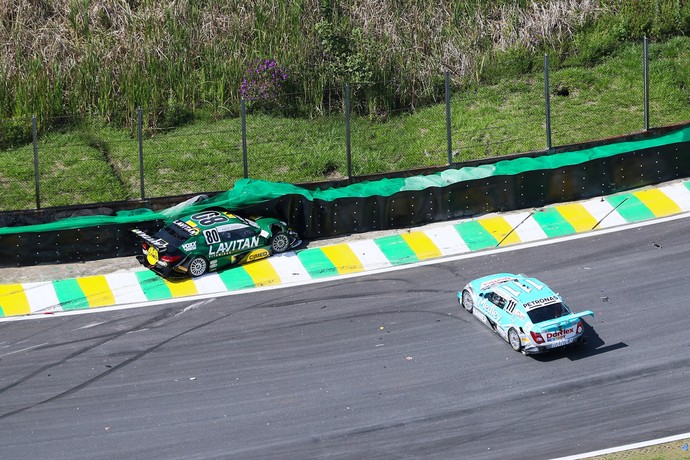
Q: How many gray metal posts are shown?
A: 7